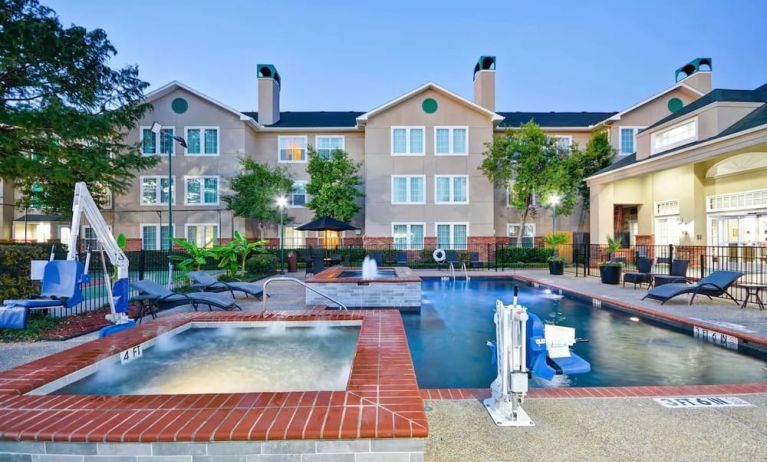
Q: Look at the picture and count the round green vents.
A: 3